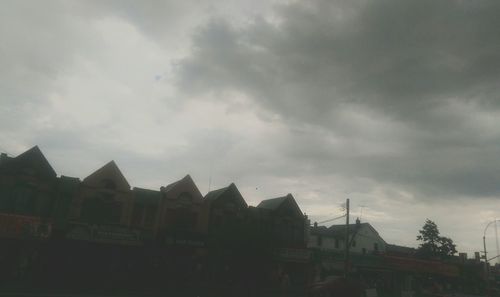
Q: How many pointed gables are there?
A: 5